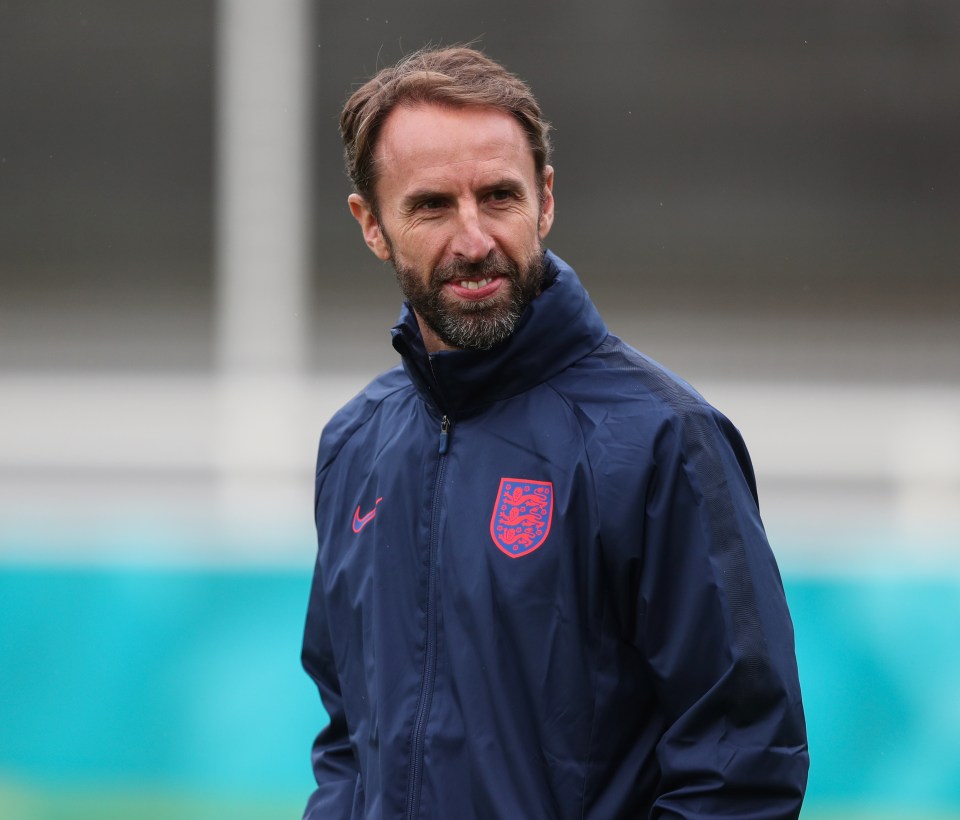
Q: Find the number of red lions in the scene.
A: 3